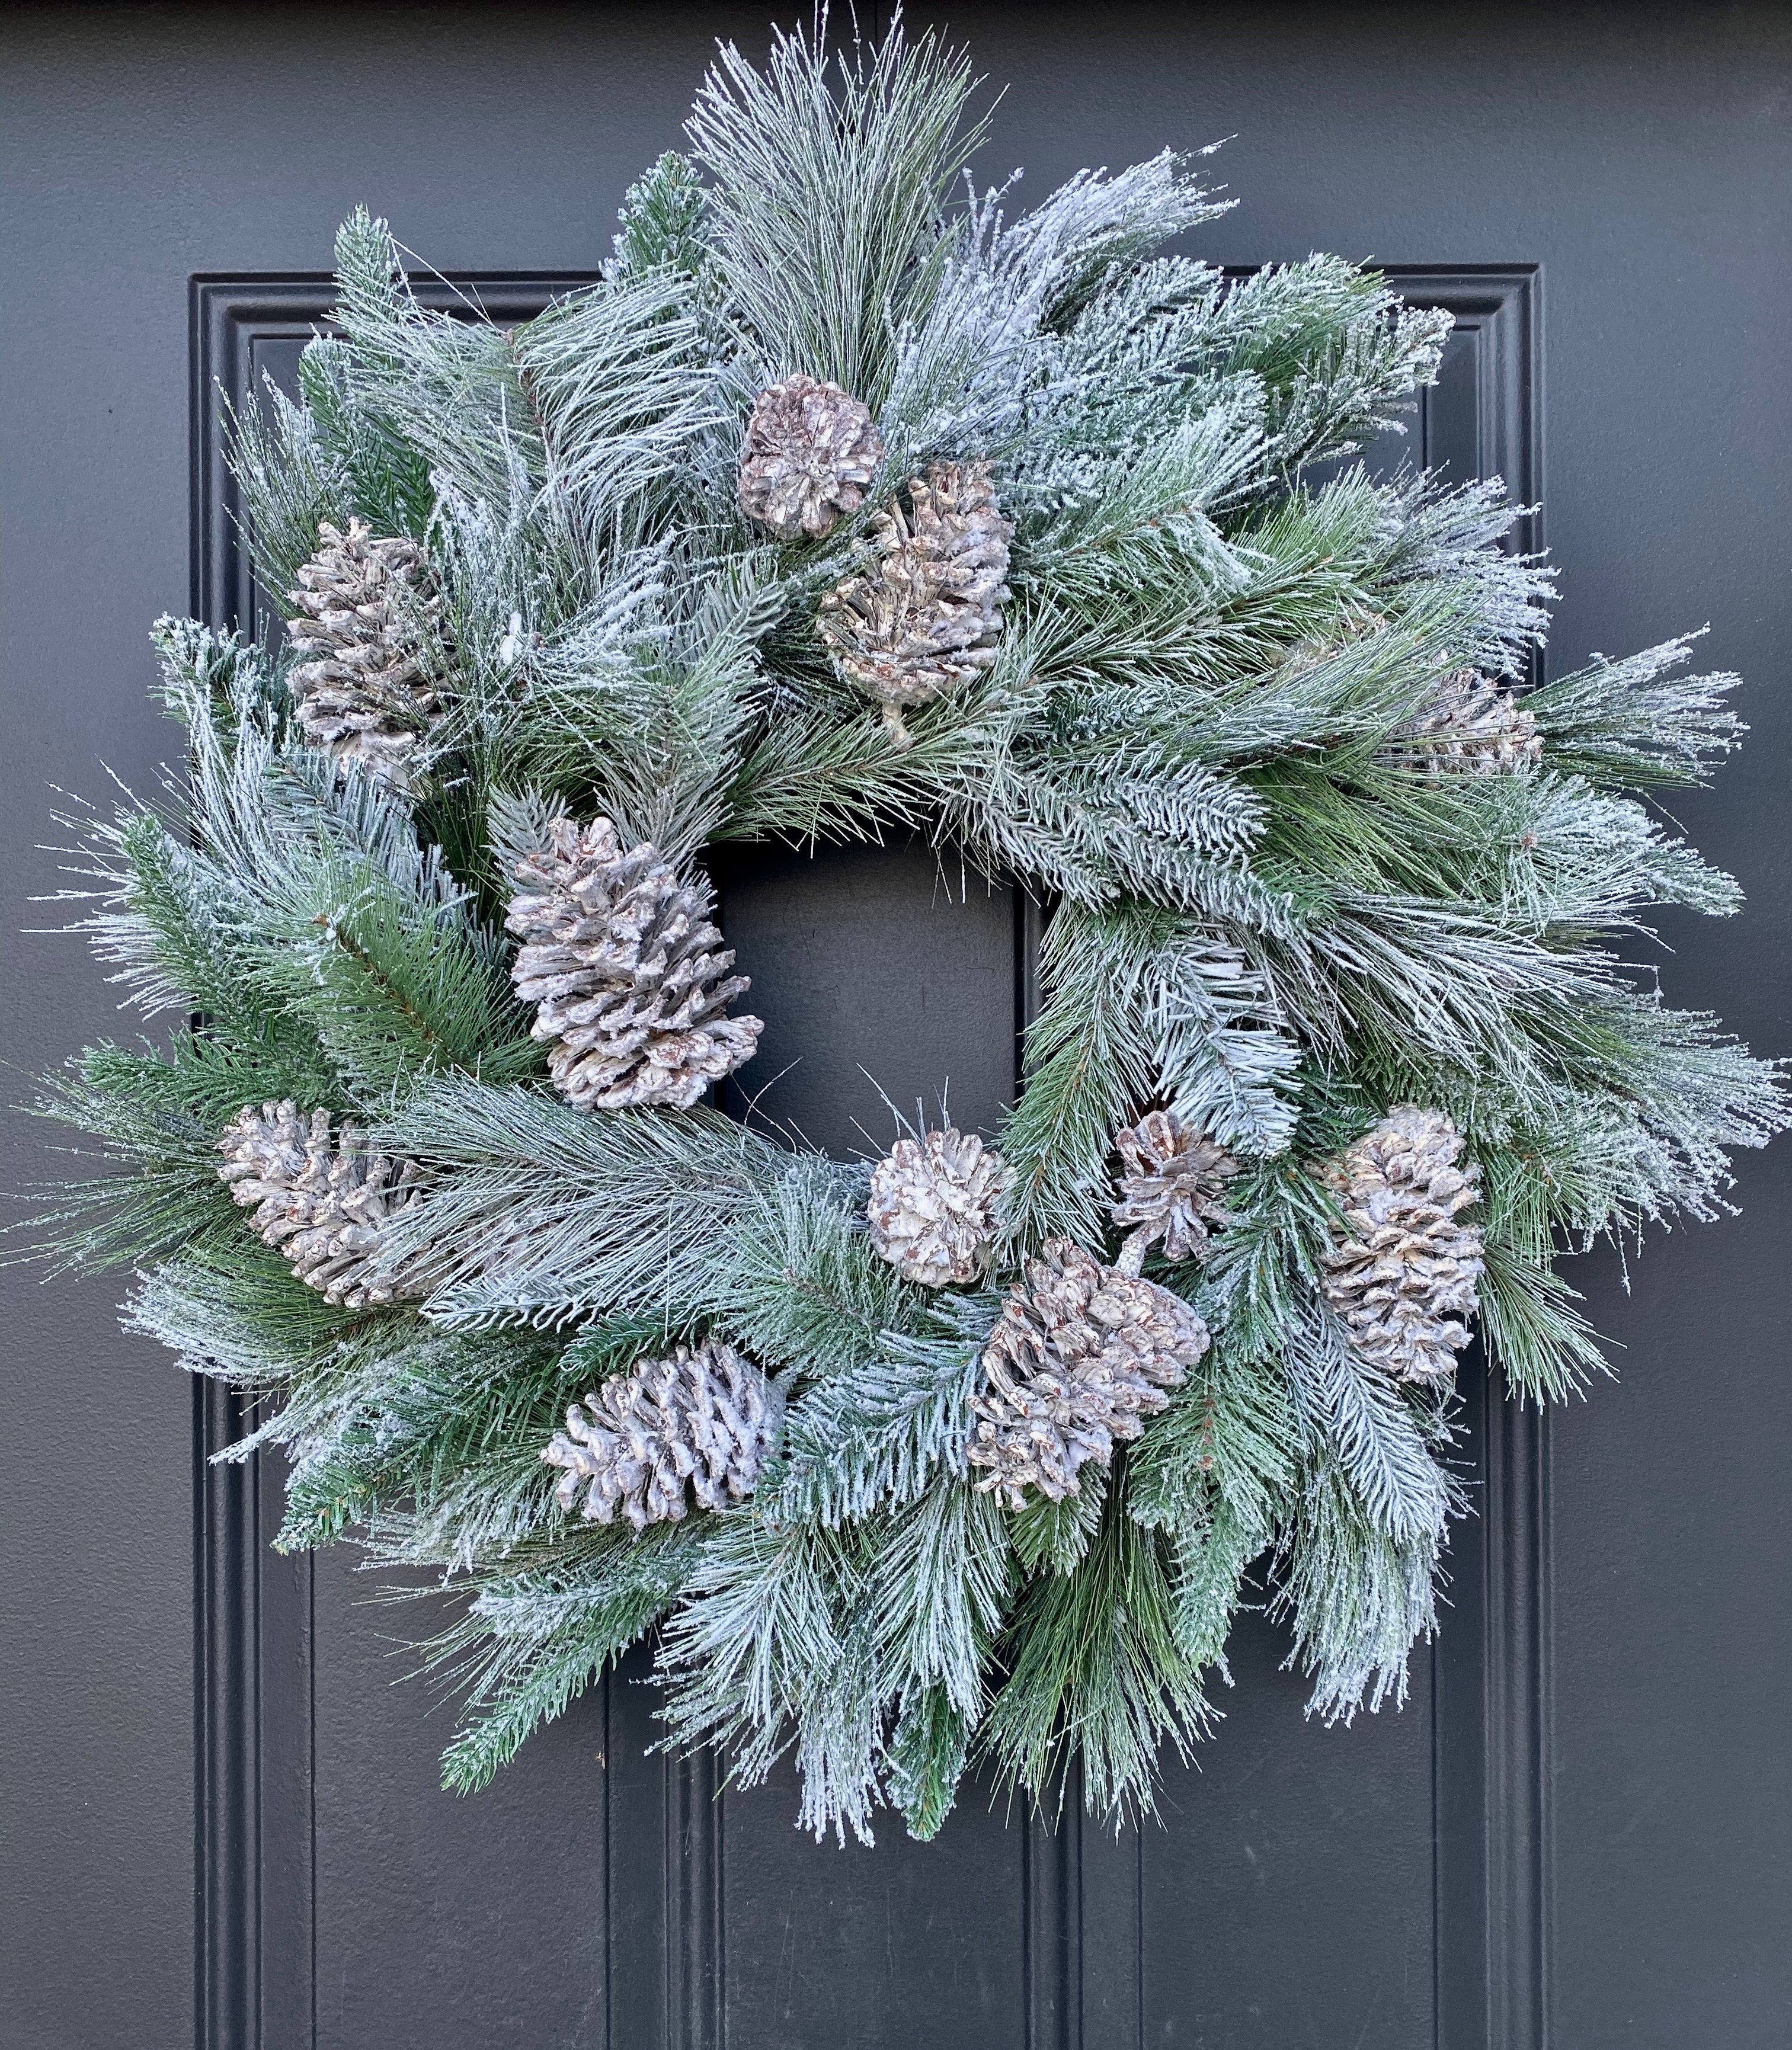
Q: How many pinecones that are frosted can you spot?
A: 11